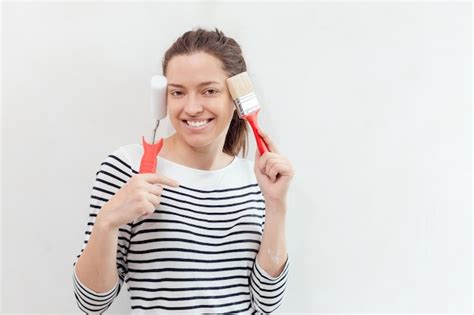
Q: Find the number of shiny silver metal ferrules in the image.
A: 1